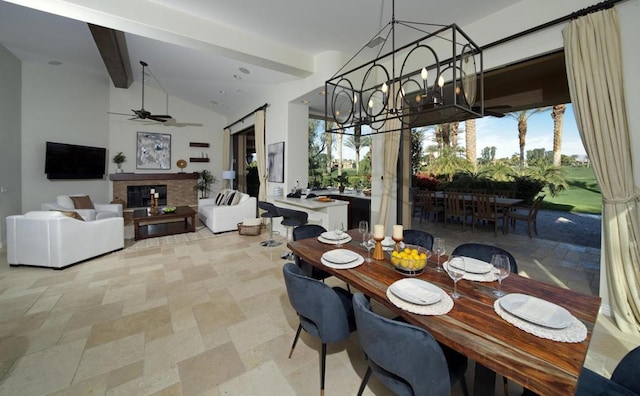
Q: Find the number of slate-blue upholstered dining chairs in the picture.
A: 6